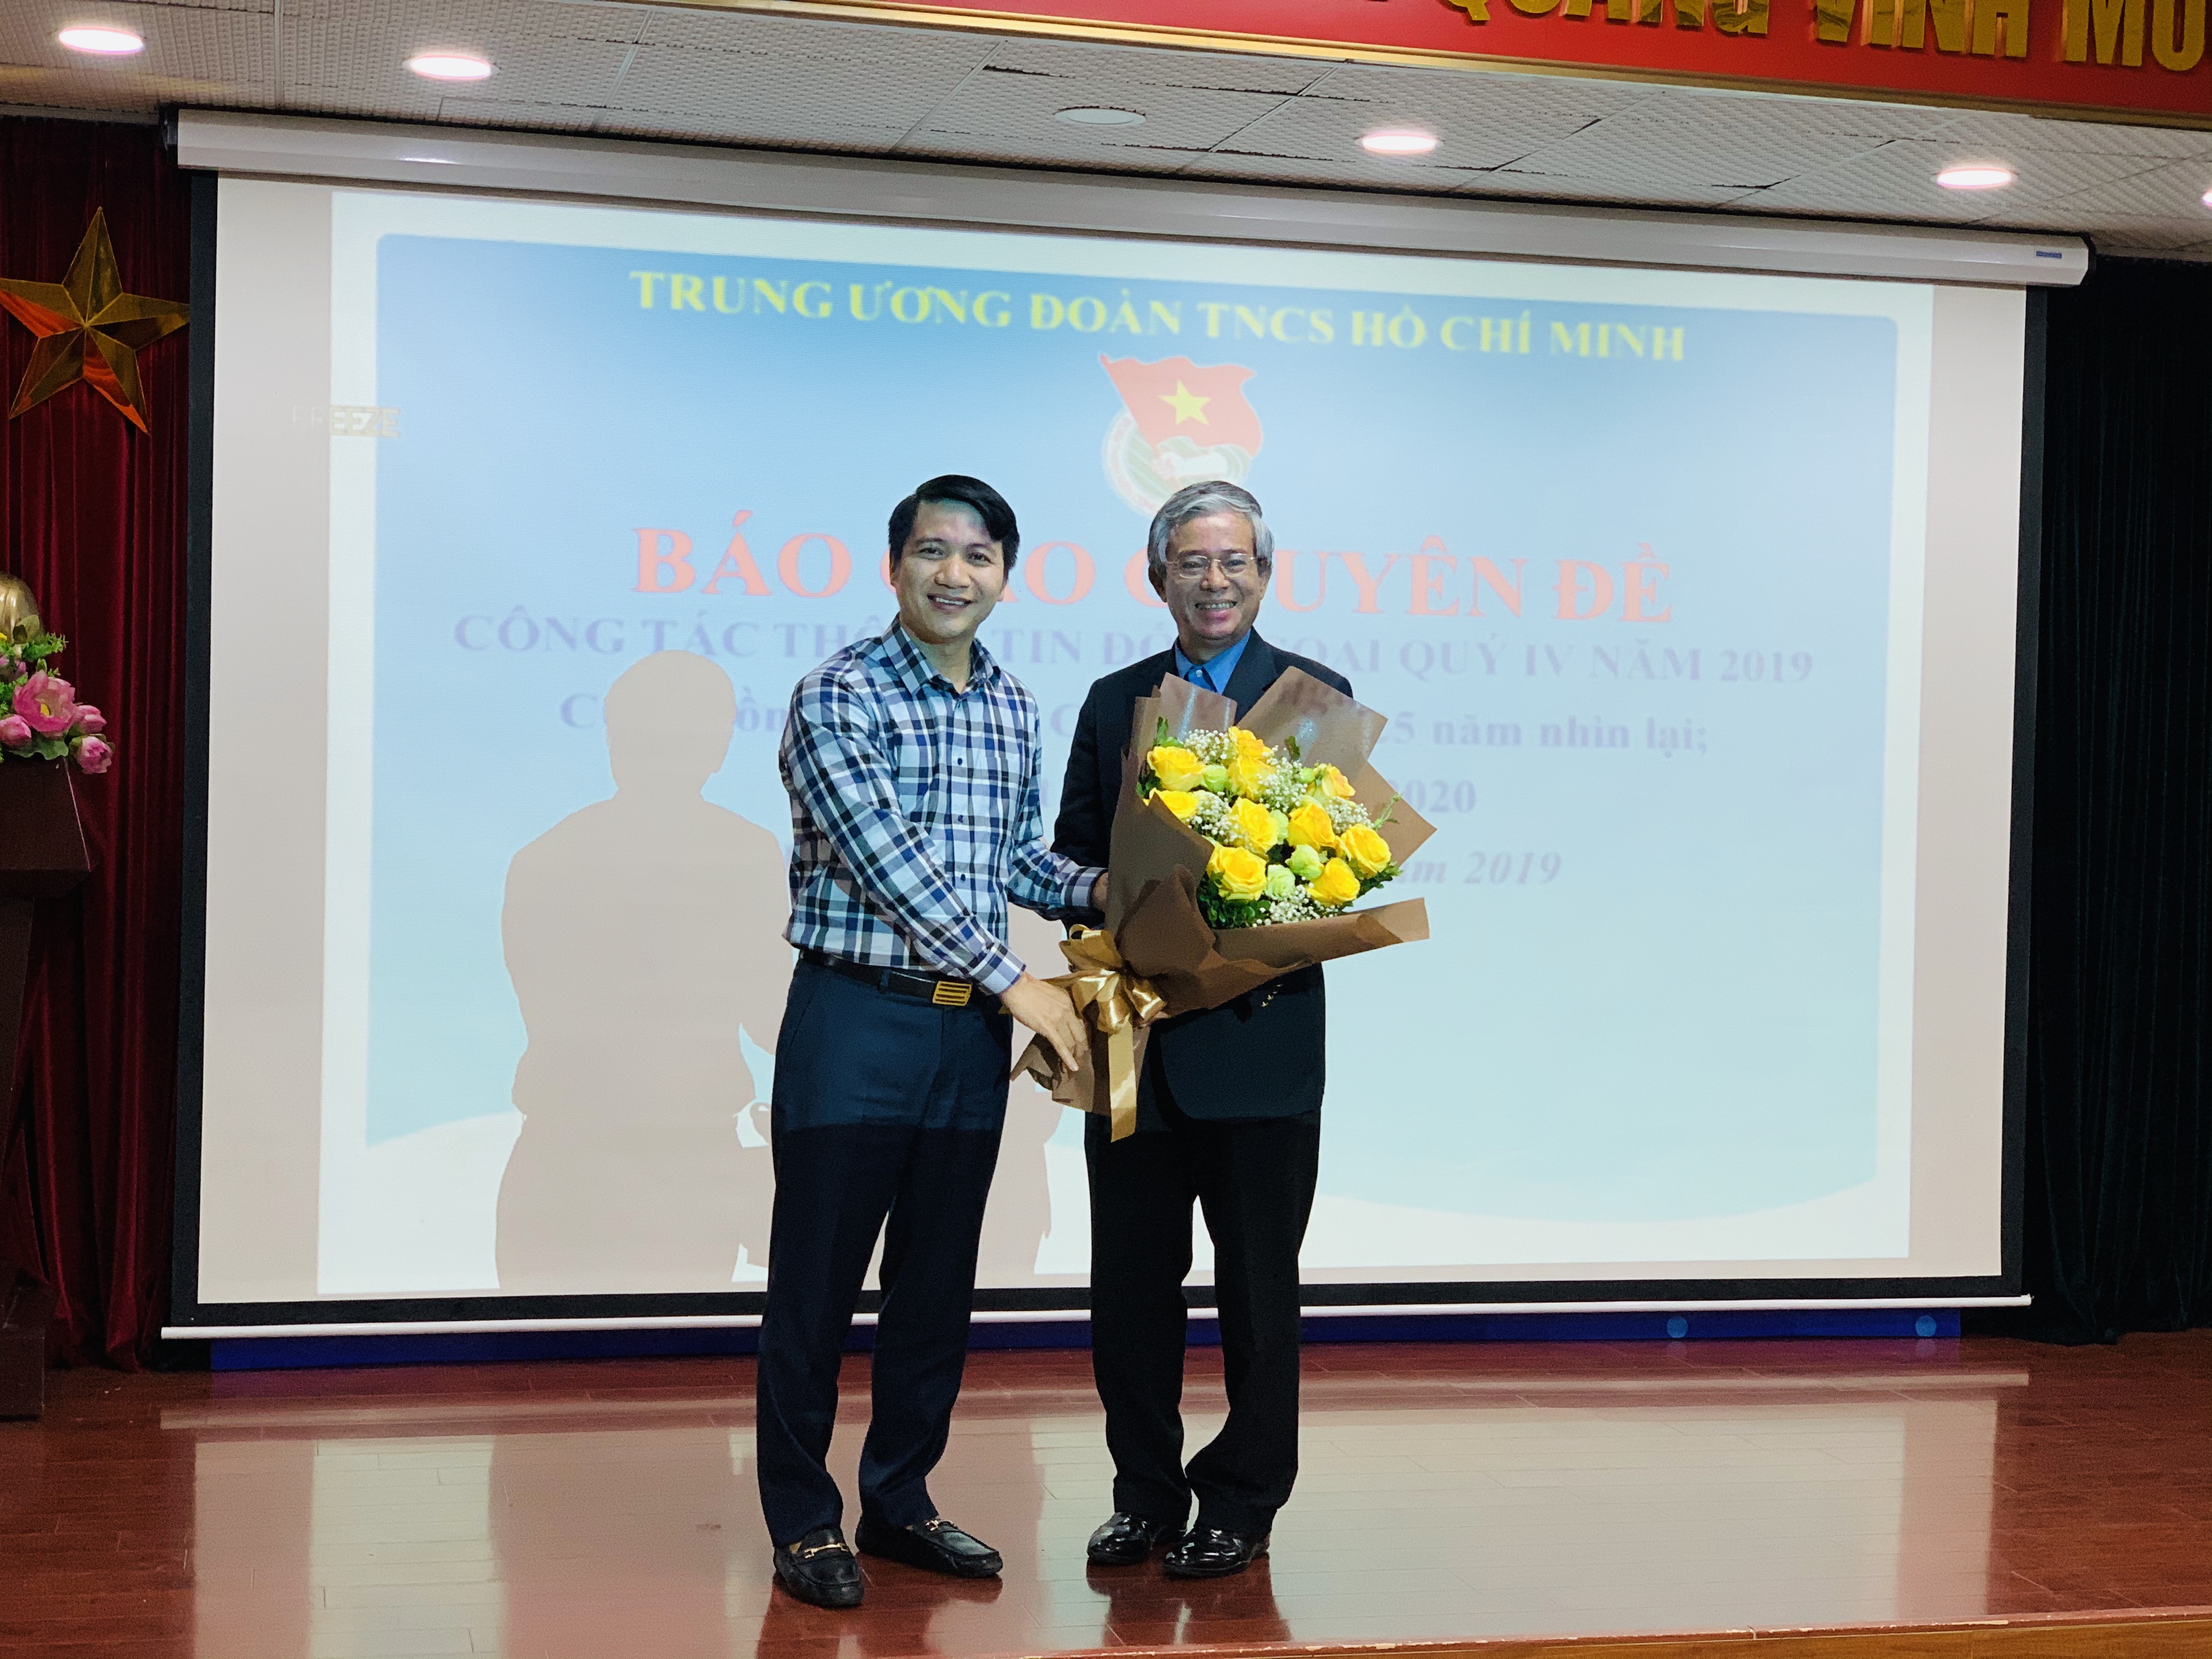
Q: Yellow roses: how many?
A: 10